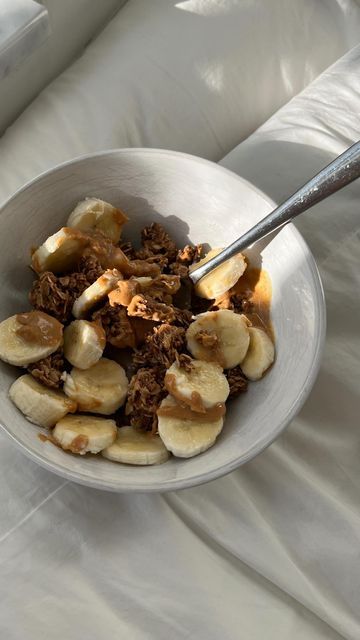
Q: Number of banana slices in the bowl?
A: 14